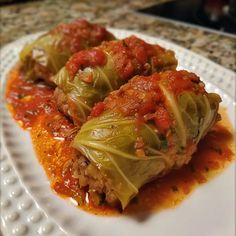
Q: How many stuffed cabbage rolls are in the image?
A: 3